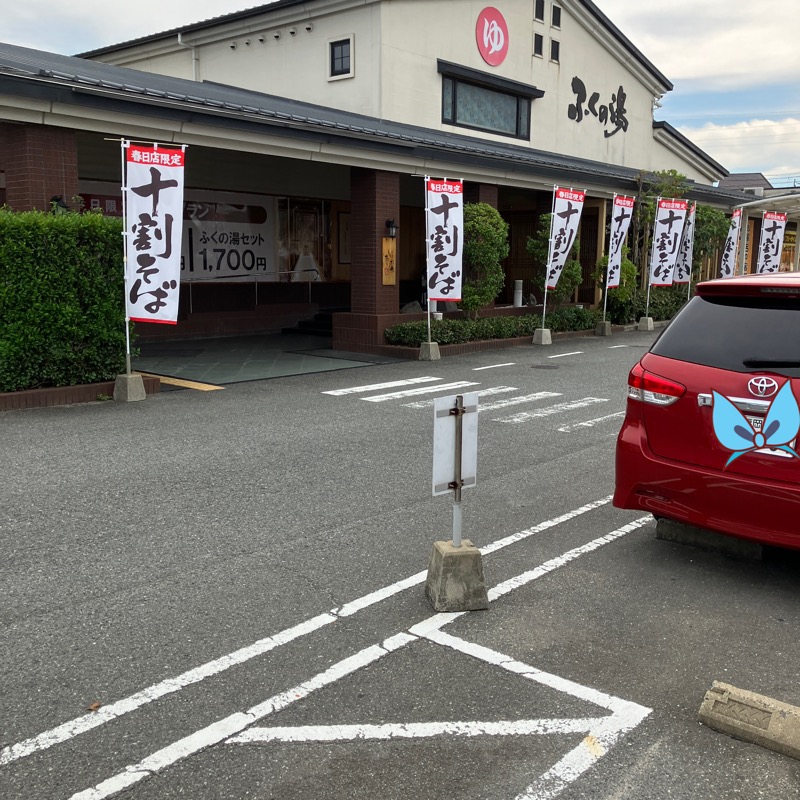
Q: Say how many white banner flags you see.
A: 8